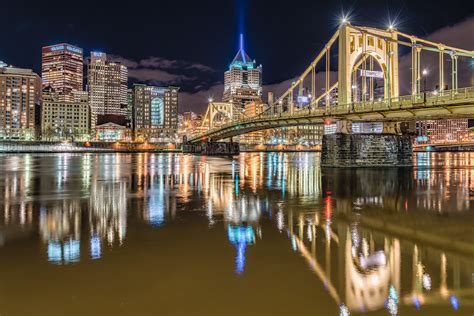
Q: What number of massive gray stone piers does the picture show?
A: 2